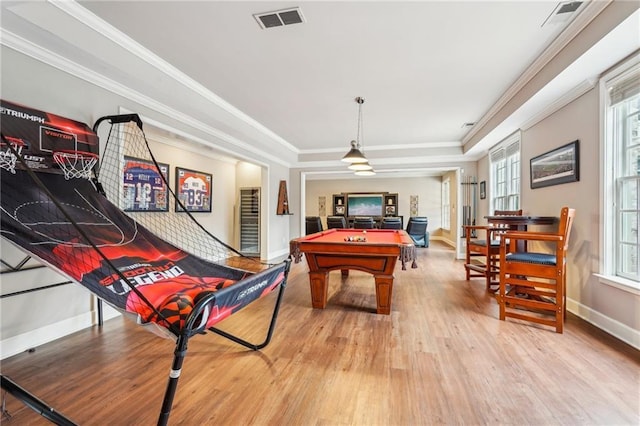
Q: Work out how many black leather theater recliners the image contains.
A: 5